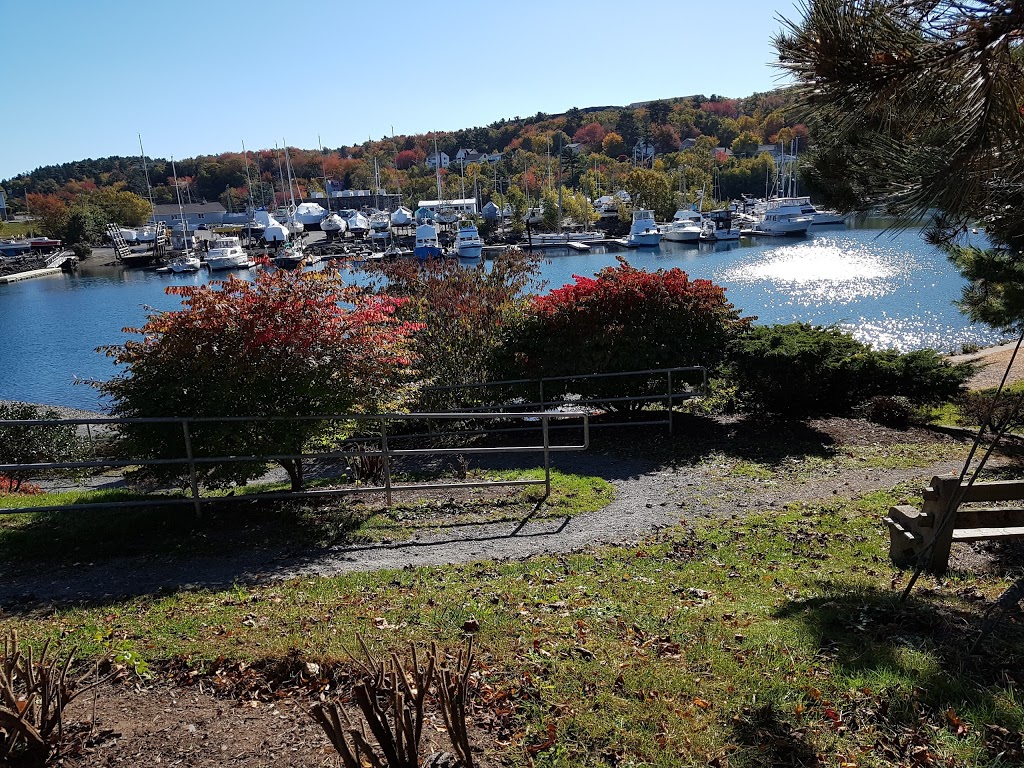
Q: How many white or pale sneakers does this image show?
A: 0